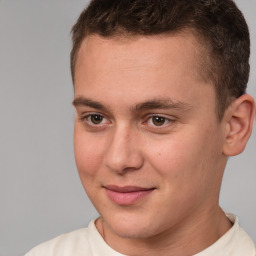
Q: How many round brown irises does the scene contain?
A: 2